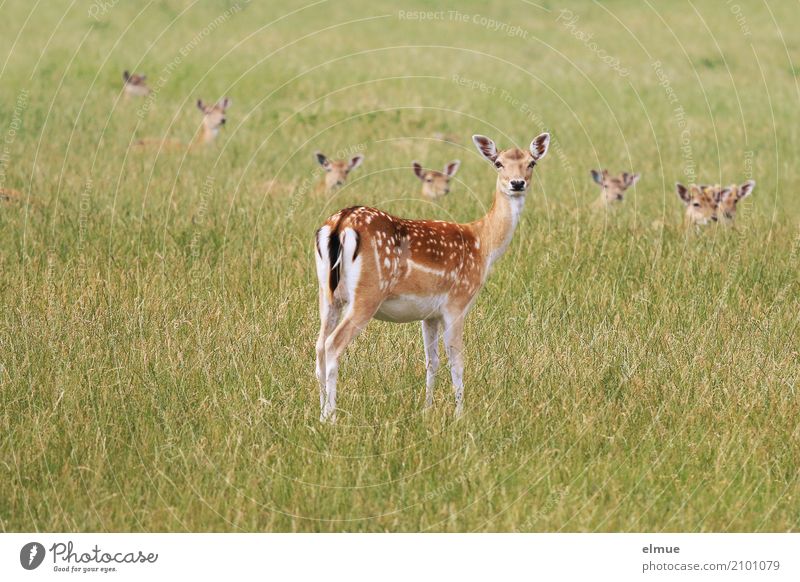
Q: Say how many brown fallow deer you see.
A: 8